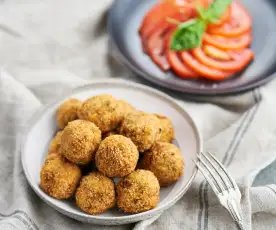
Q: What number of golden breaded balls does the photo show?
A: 12